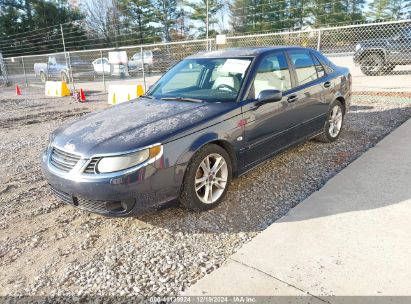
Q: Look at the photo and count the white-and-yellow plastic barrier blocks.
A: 2